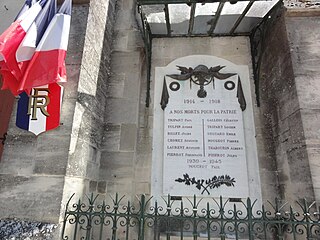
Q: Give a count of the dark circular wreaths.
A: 2